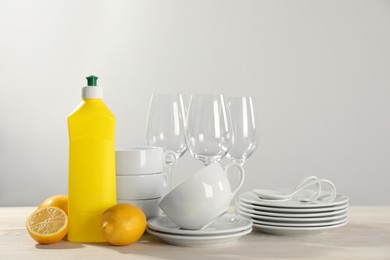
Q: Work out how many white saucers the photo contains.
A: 8